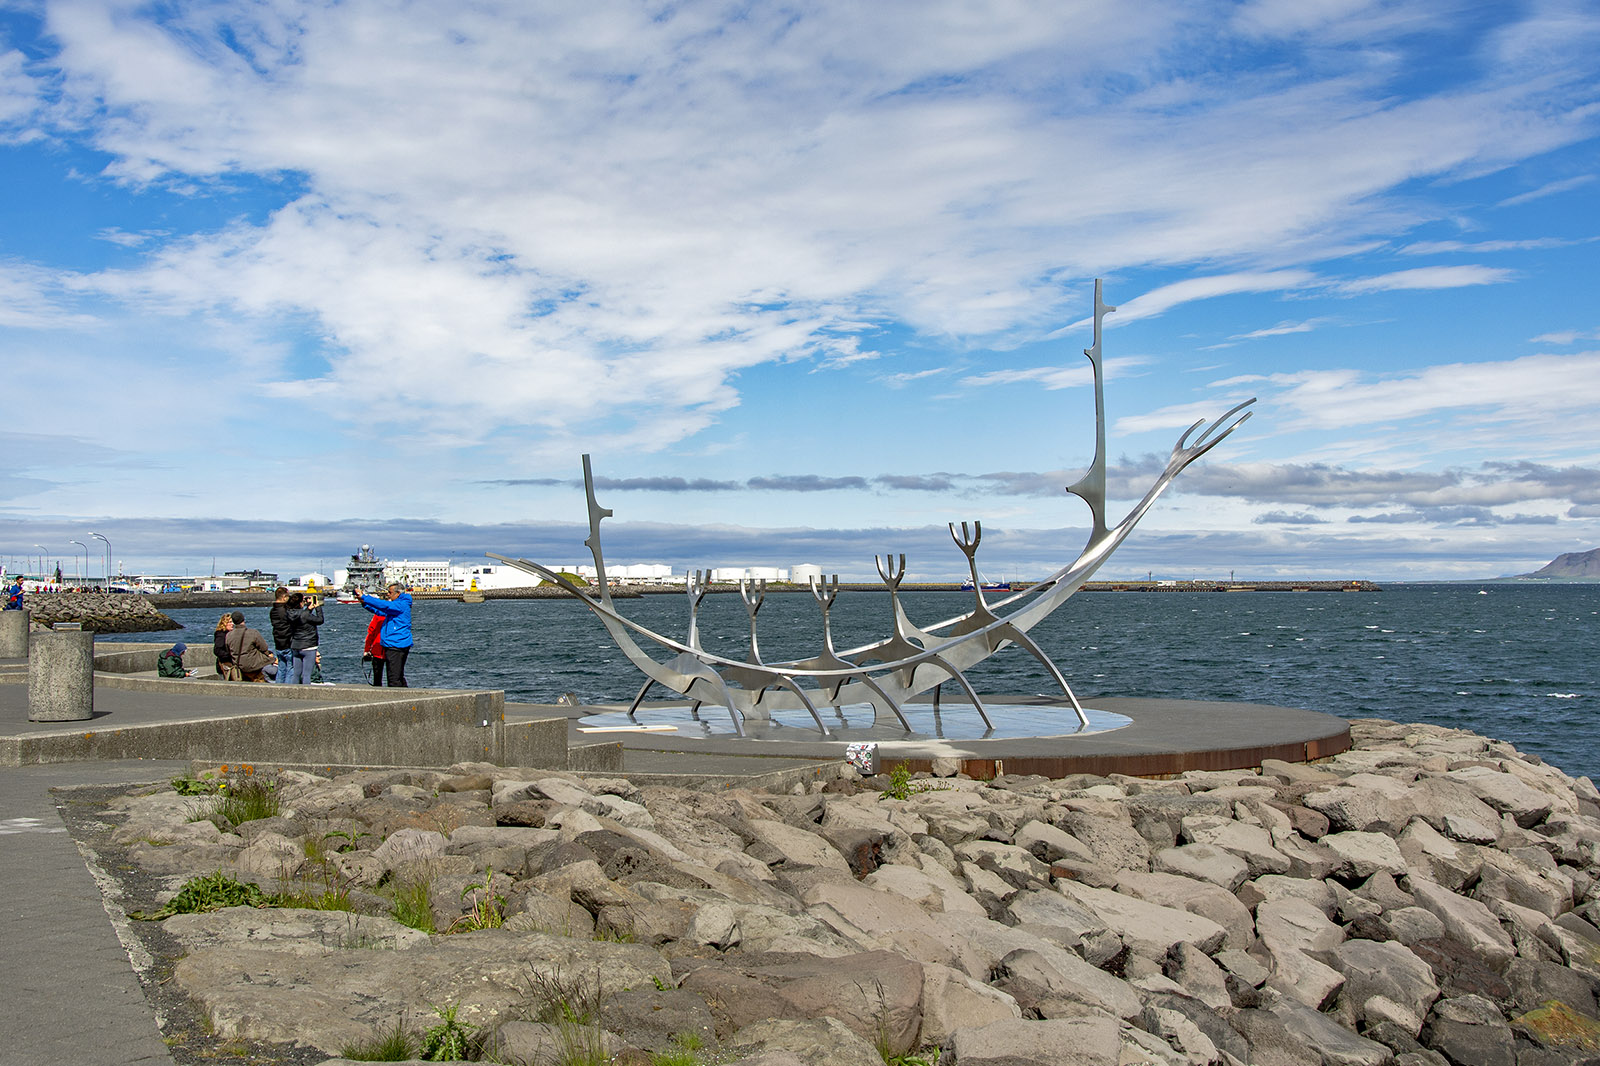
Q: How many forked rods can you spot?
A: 5